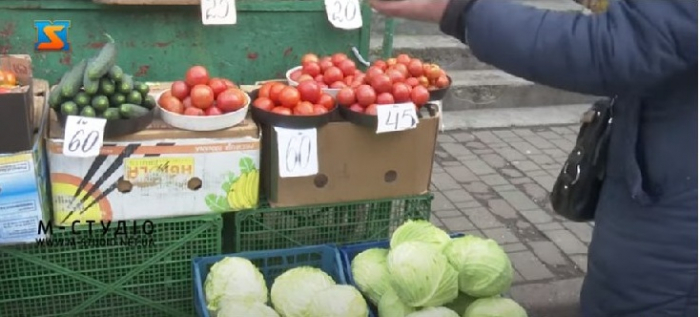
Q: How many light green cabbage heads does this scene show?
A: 11